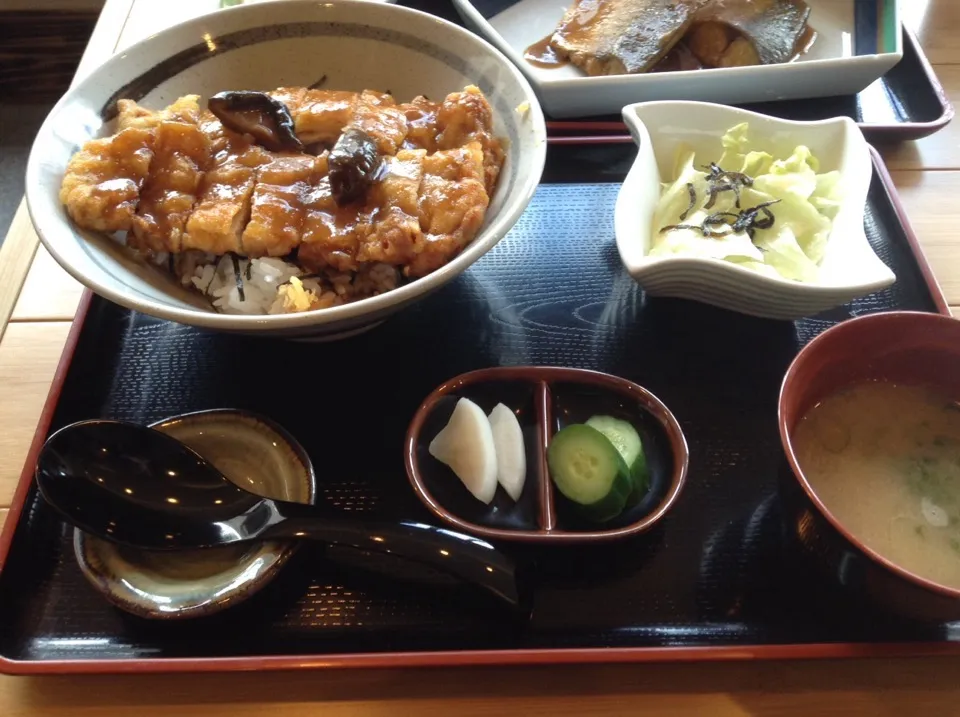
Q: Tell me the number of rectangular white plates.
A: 1